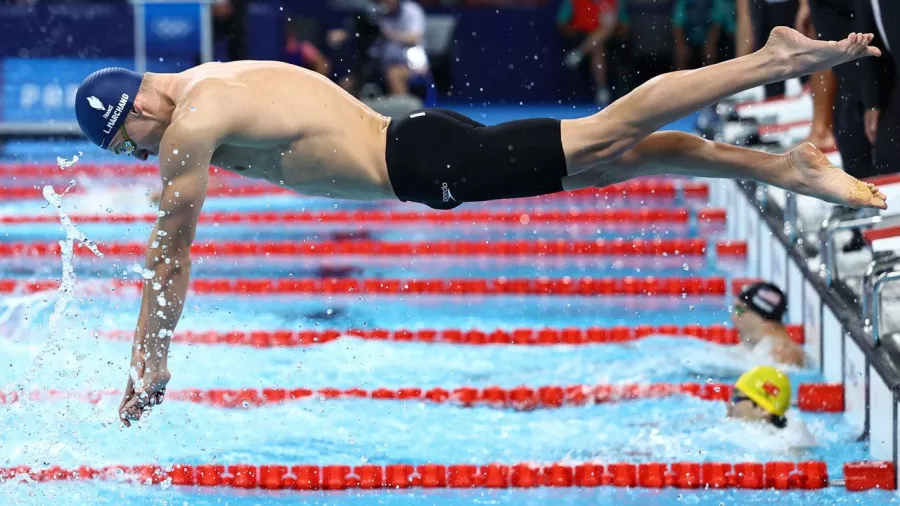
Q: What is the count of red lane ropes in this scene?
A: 8